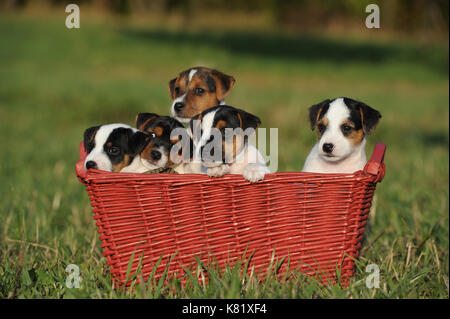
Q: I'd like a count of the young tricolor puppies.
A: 5